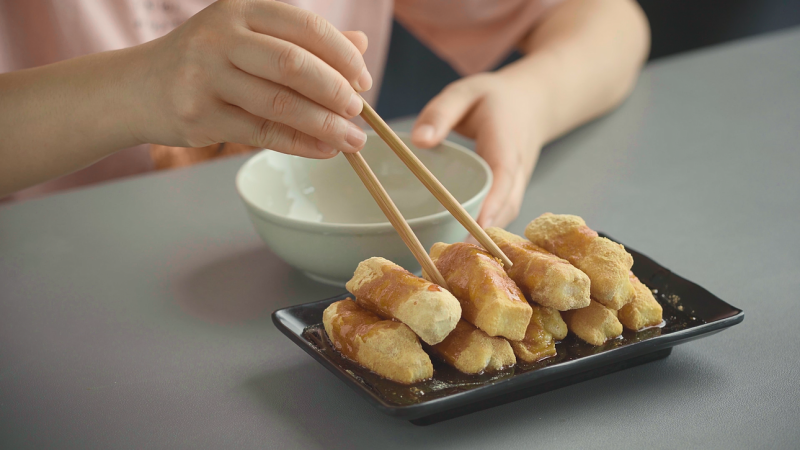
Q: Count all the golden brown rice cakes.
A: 9